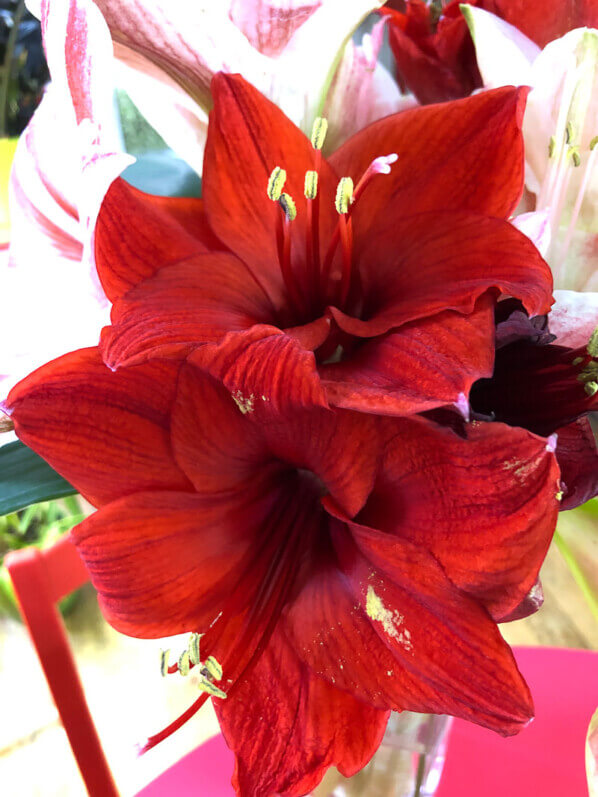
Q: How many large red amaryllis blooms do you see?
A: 2